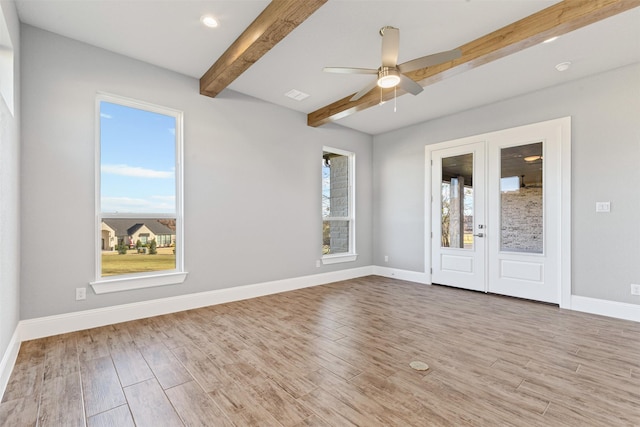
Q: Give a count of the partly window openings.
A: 1